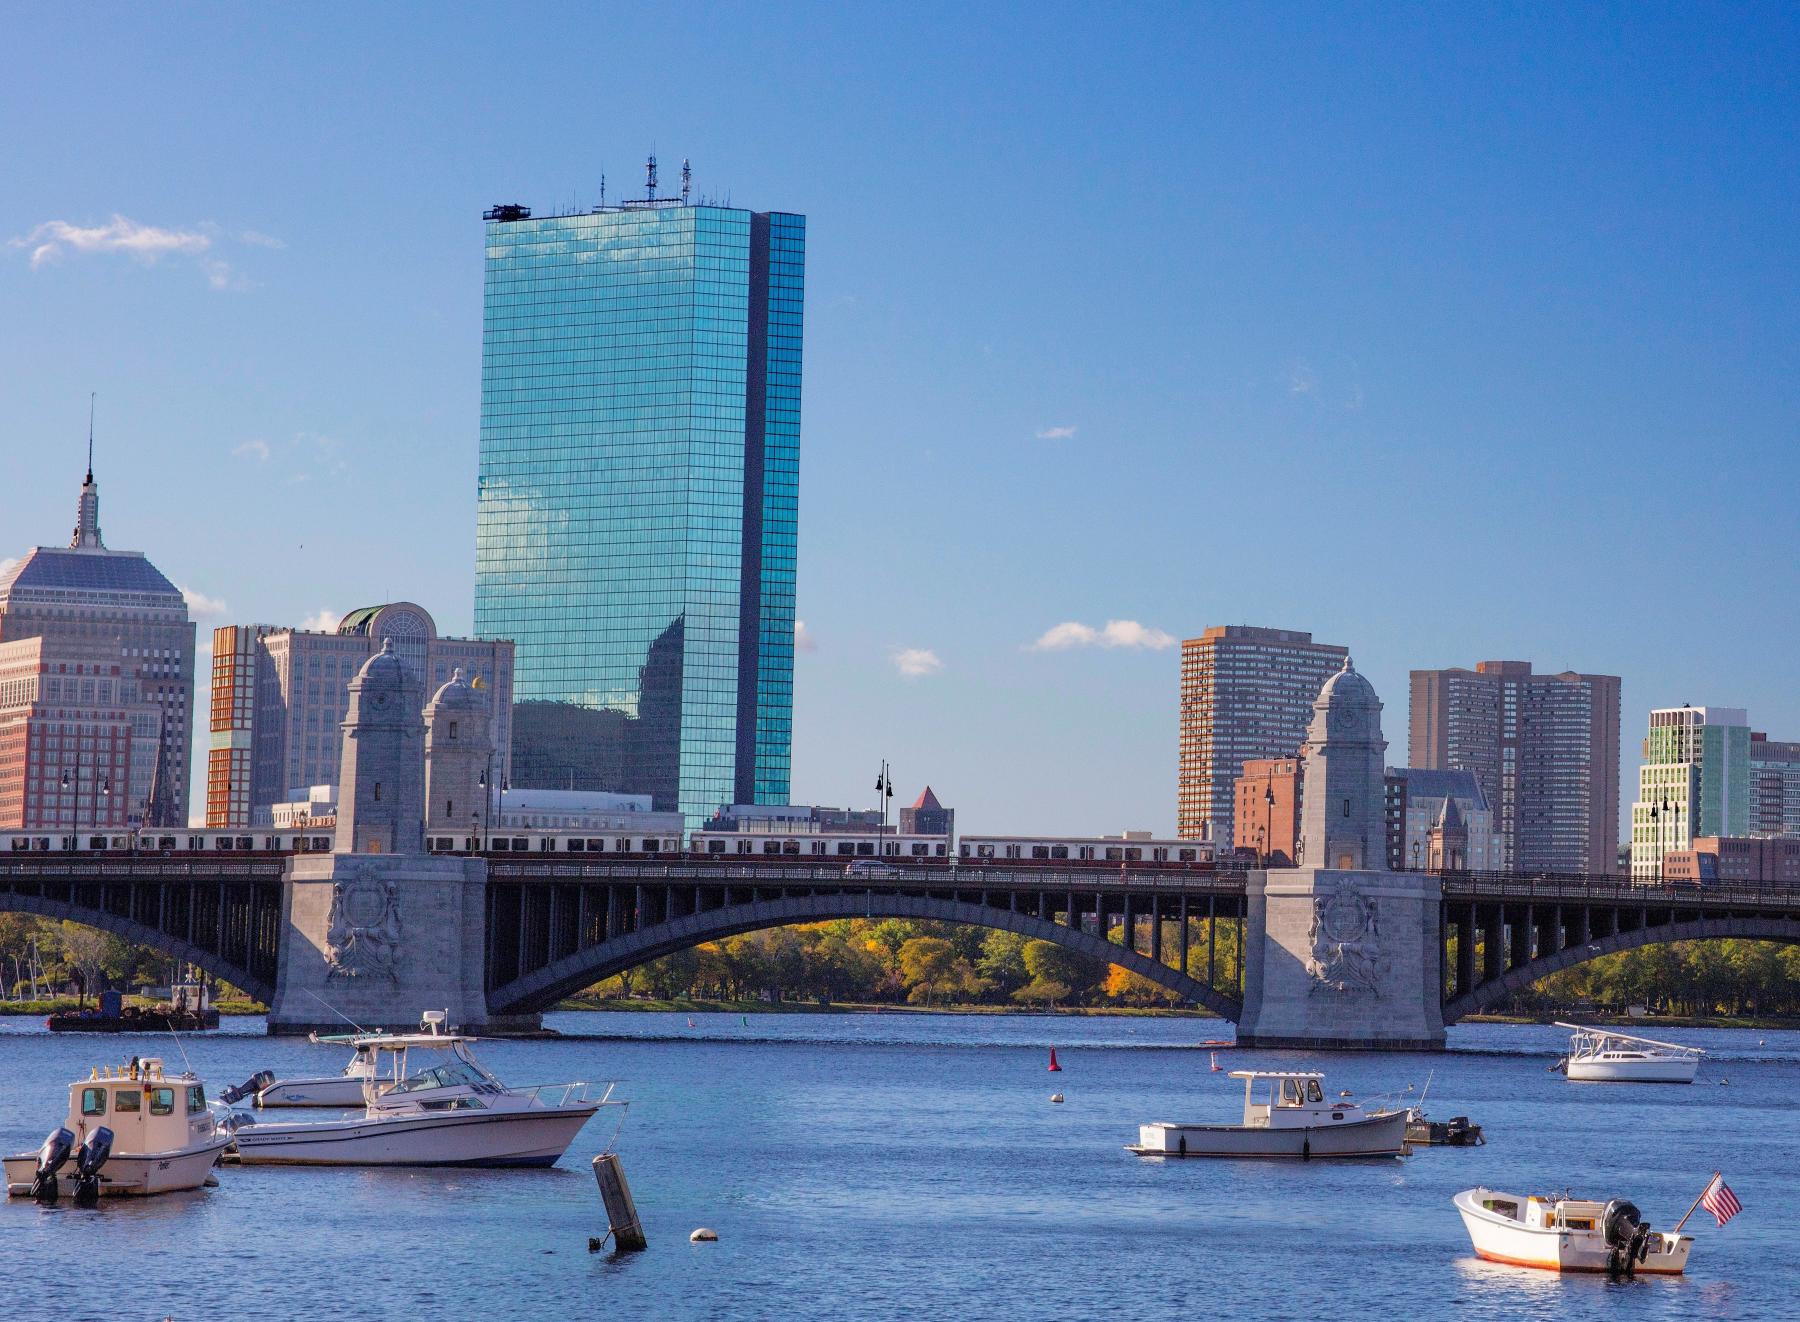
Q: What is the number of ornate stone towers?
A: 3